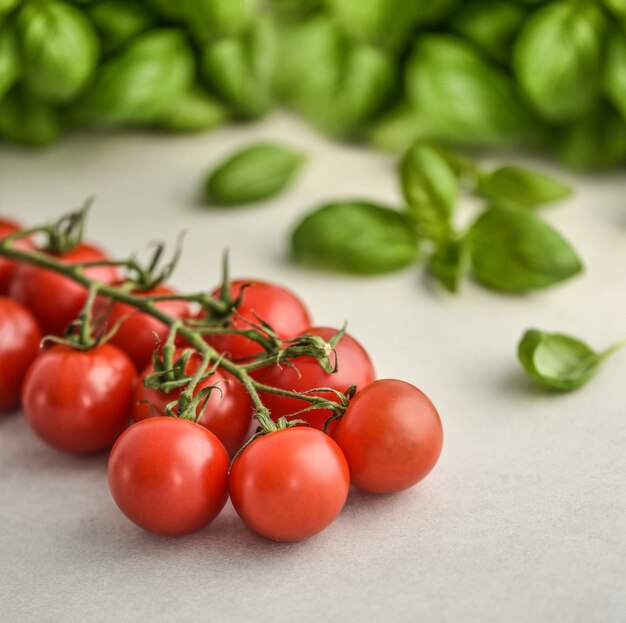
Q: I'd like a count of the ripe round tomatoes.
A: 11